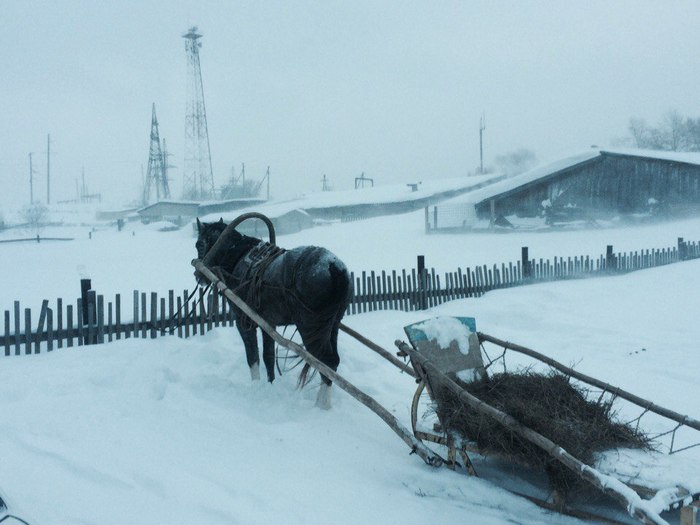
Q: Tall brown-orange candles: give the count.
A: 0